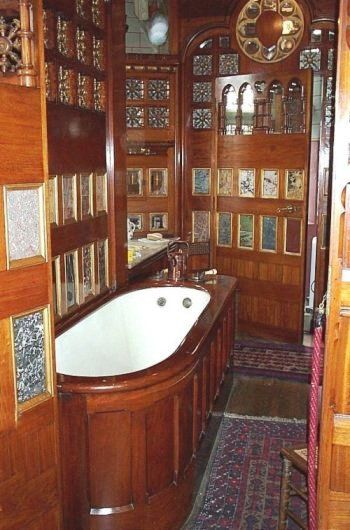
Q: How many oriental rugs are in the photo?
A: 2